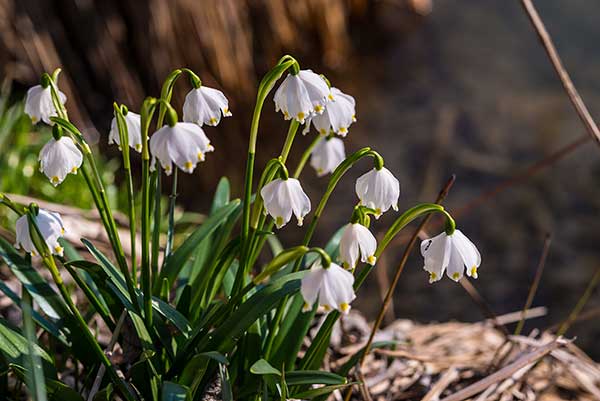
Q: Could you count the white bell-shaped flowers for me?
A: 14